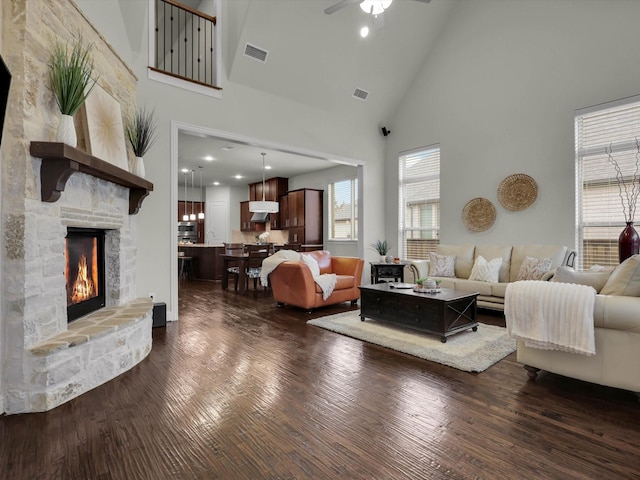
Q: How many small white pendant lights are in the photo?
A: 3